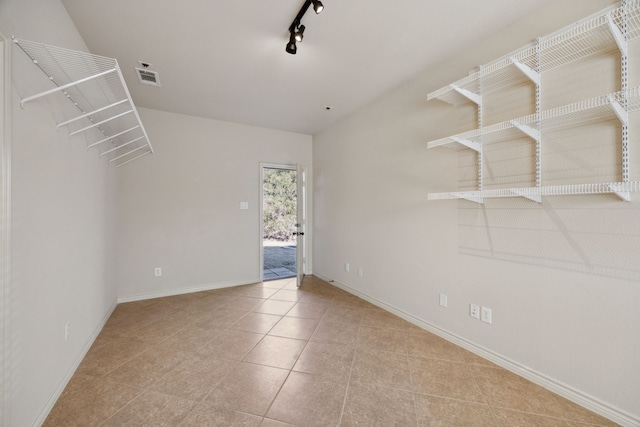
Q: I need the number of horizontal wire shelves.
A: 4